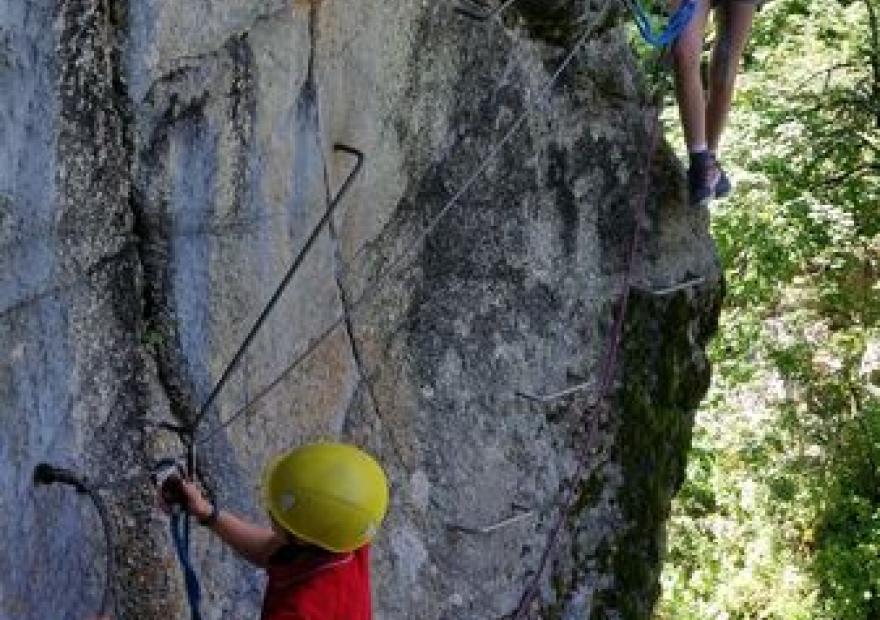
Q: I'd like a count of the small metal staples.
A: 3